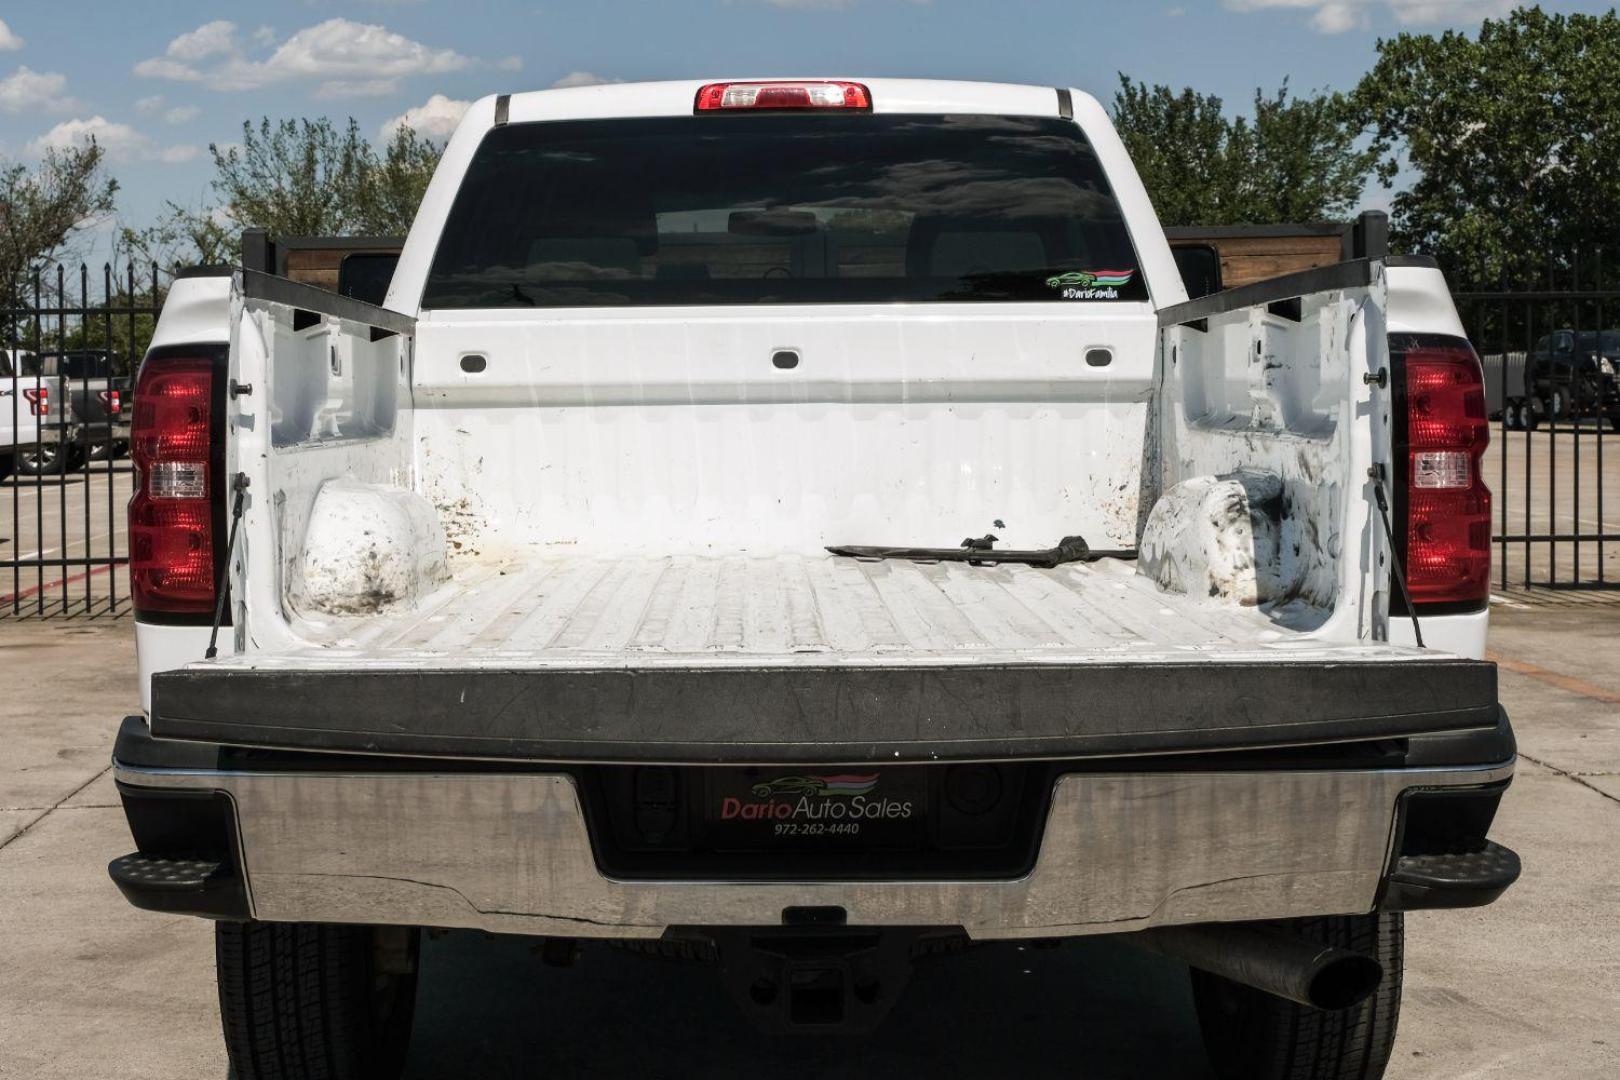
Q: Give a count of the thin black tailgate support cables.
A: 2